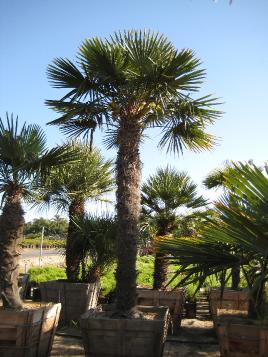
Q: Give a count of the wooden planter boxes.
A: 6